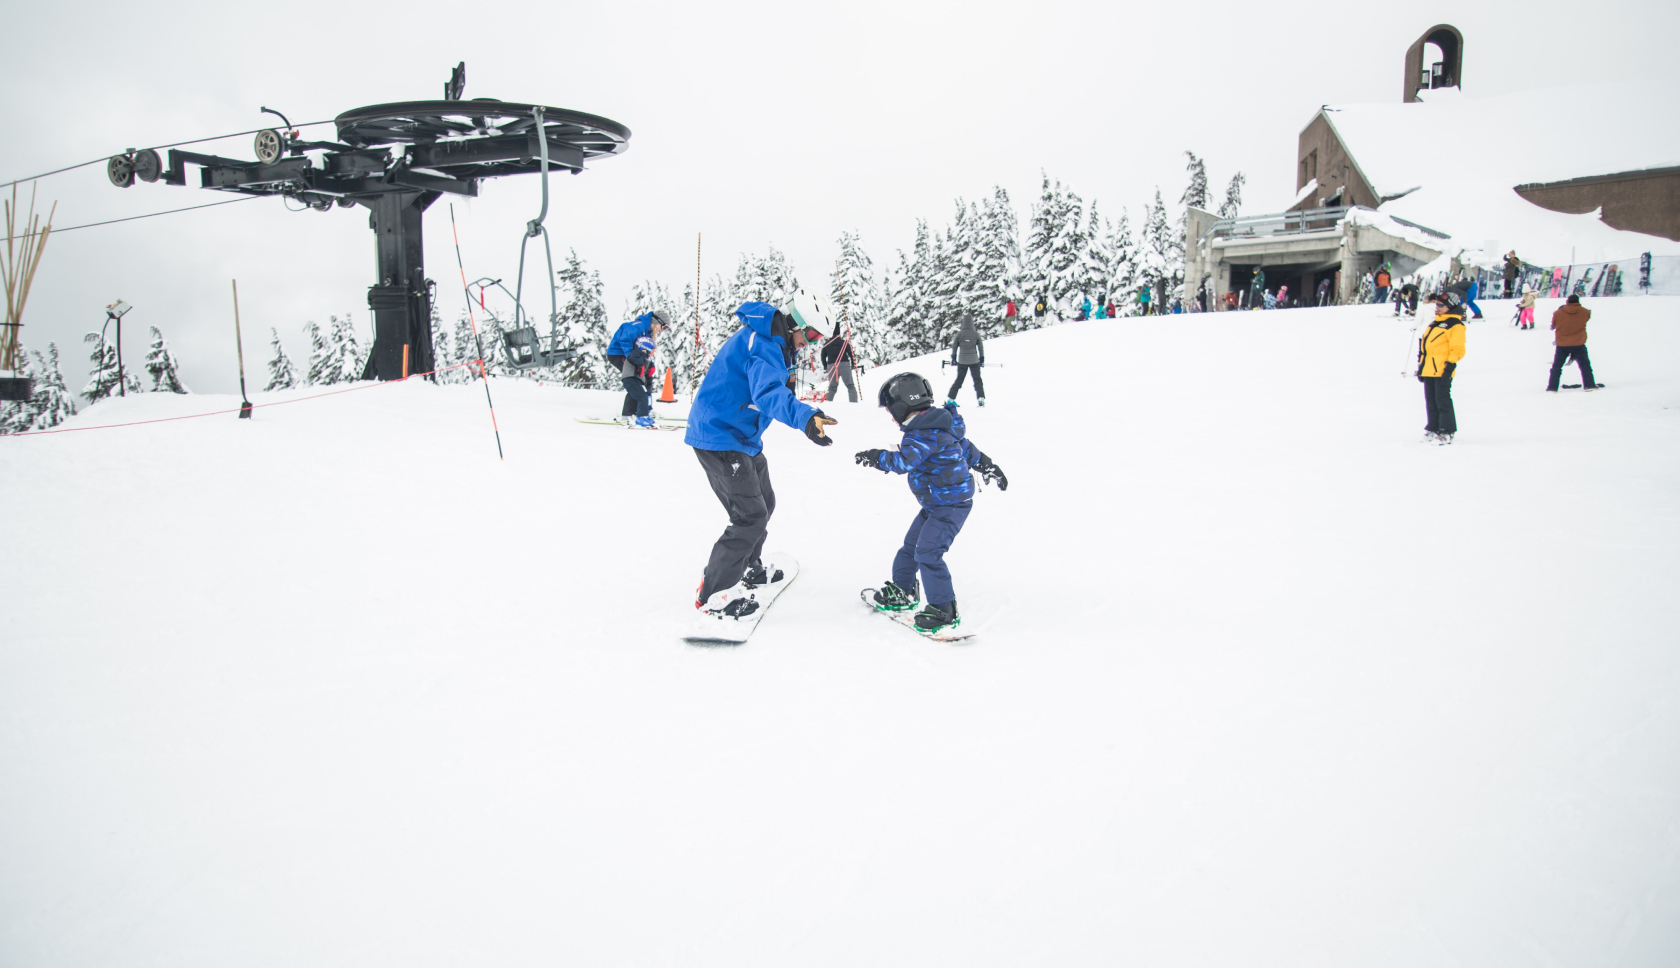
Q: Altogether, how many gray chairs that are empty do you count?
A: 1